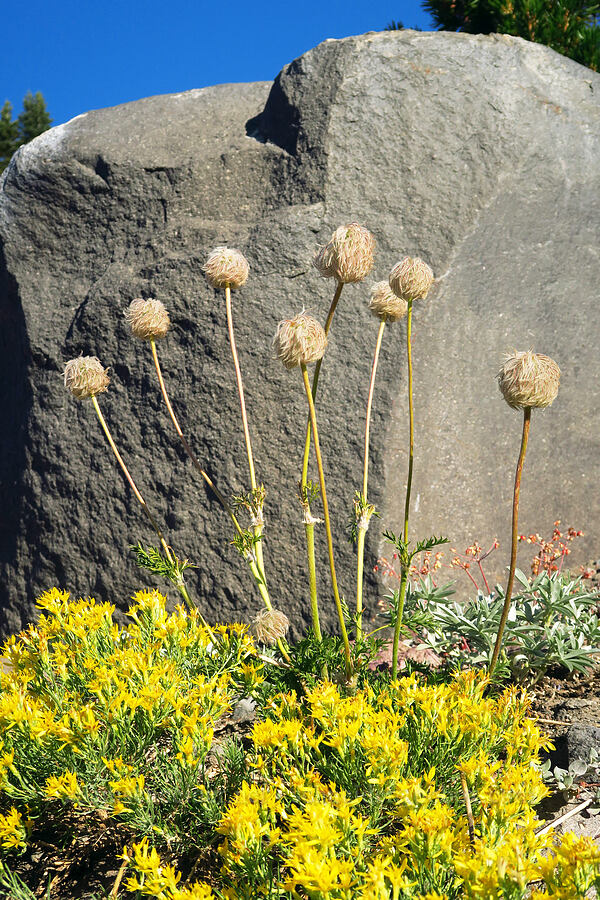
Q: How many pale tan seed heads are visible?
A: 9